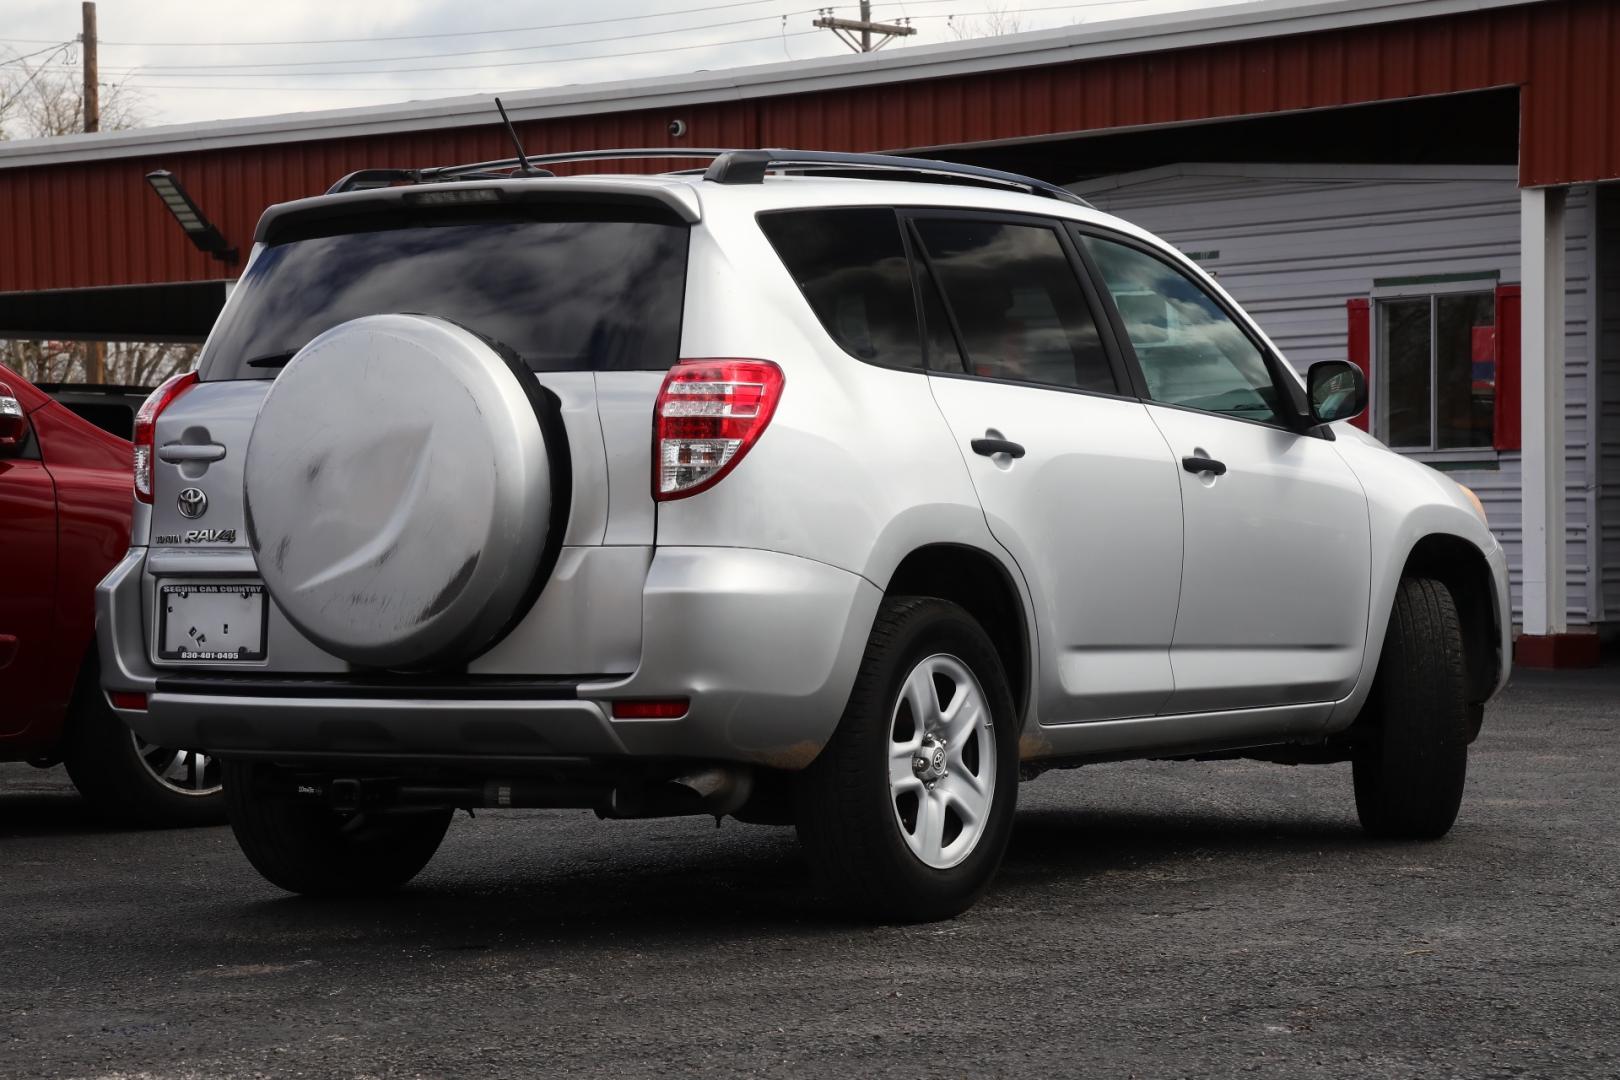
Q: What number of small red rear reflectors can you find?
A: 2